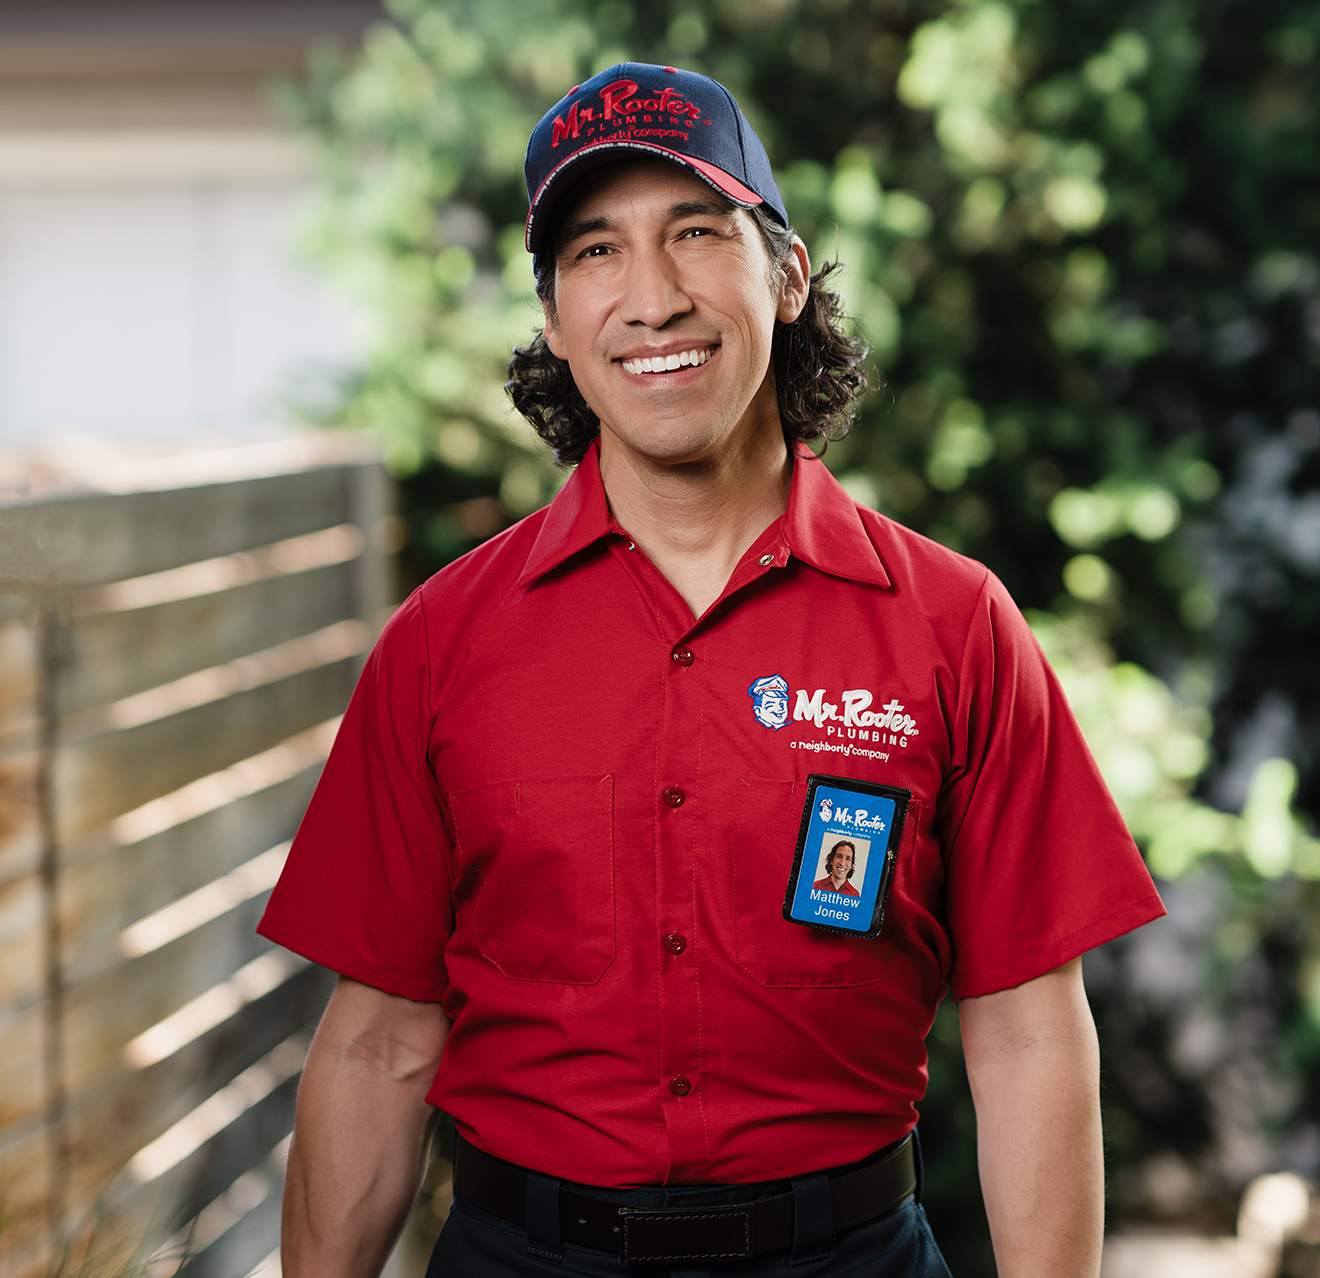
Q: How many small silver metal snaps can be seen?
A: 2